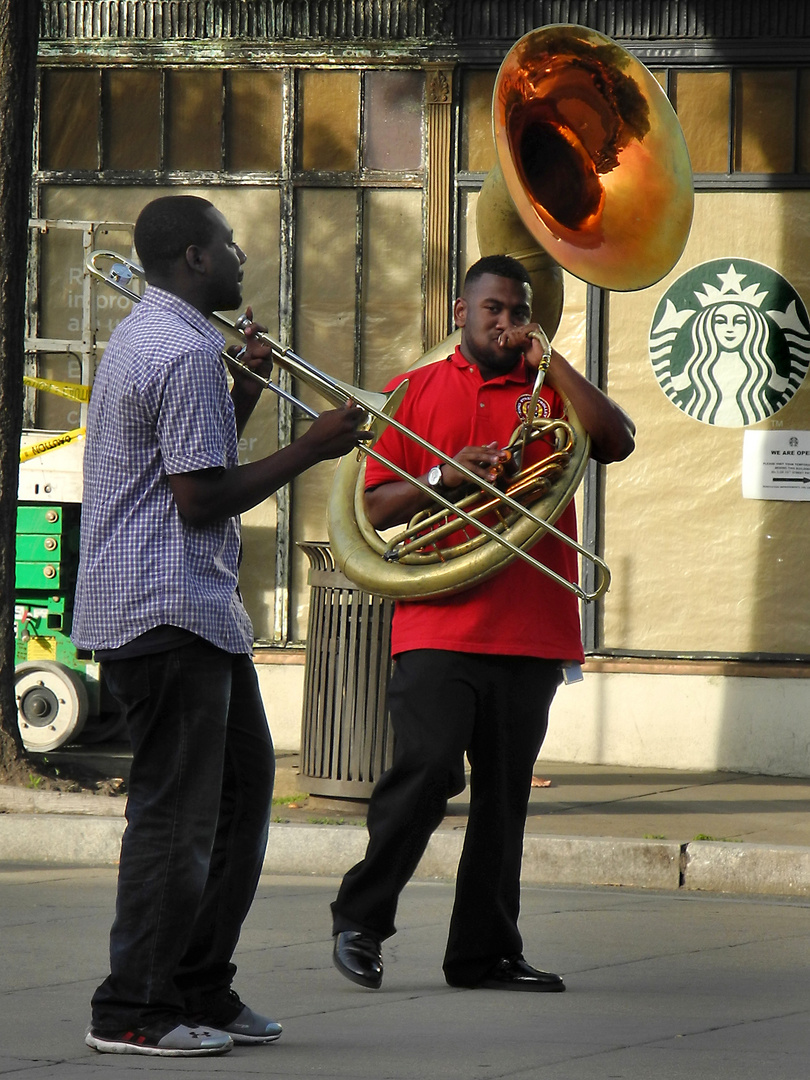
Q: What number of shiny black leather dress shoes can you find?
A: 2